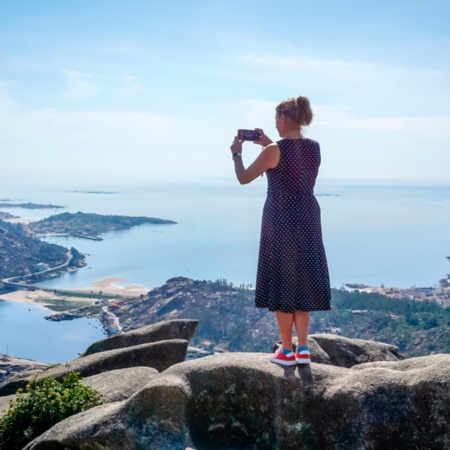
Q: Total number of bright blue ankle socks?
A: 2